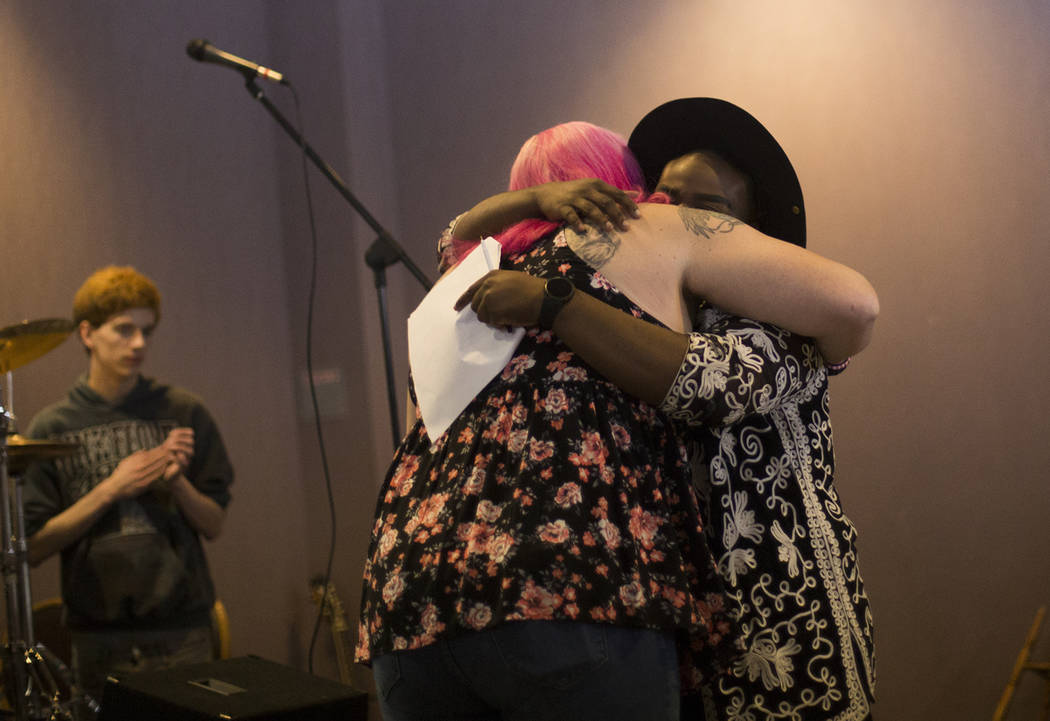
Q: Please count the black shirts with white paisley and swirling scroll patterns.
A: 1